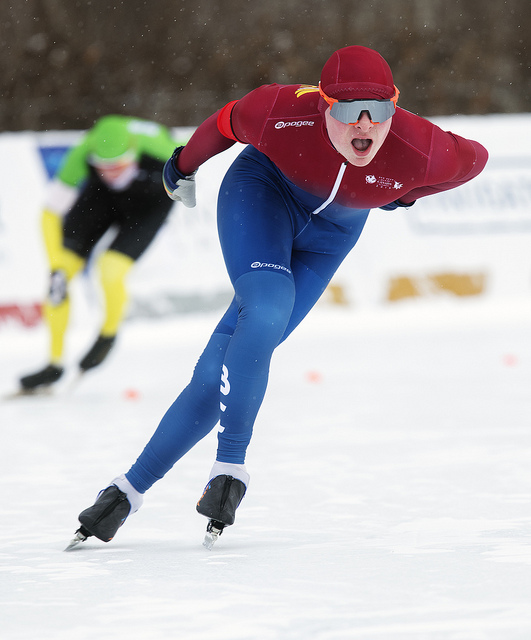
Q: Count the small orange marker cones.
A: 3